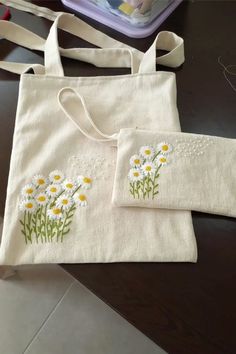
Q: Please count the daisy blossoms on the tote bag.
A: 11